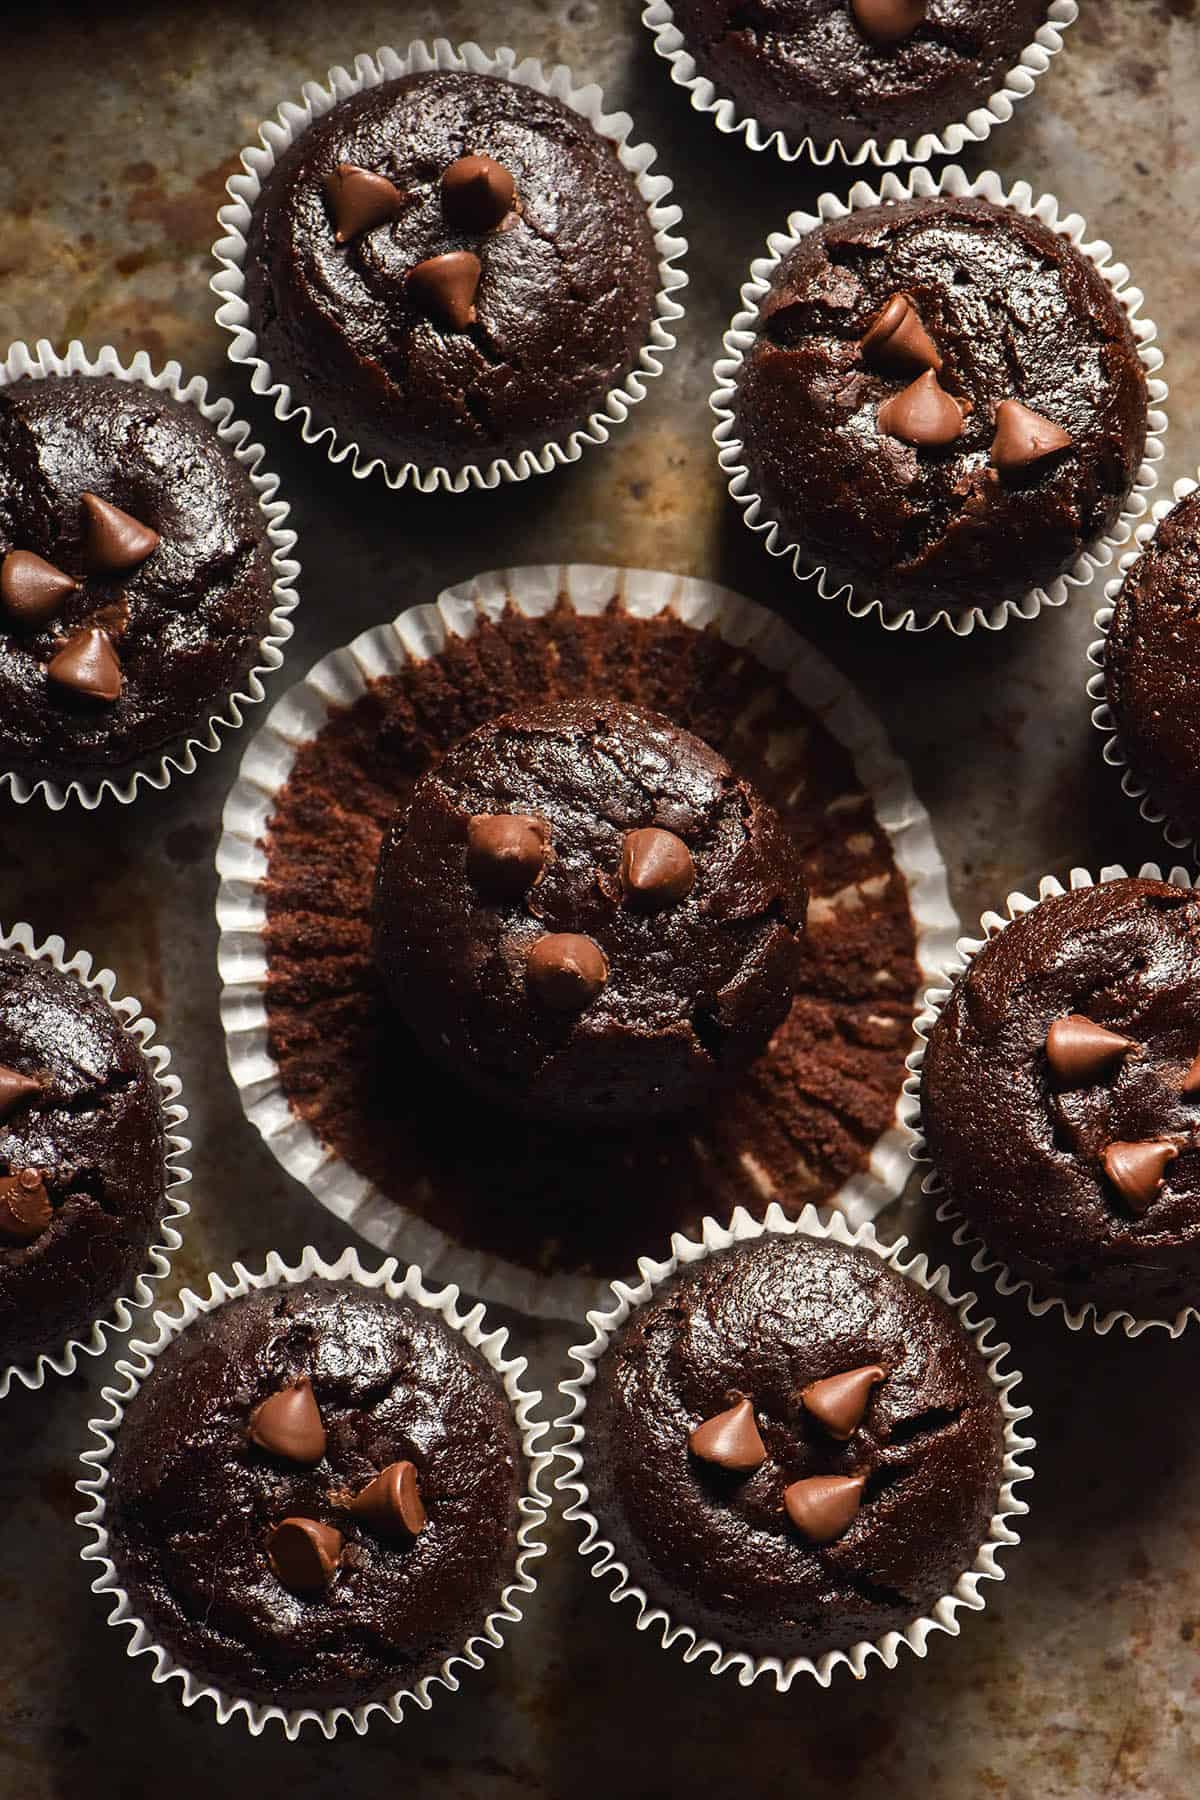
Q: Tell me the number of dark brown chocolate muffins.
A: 10